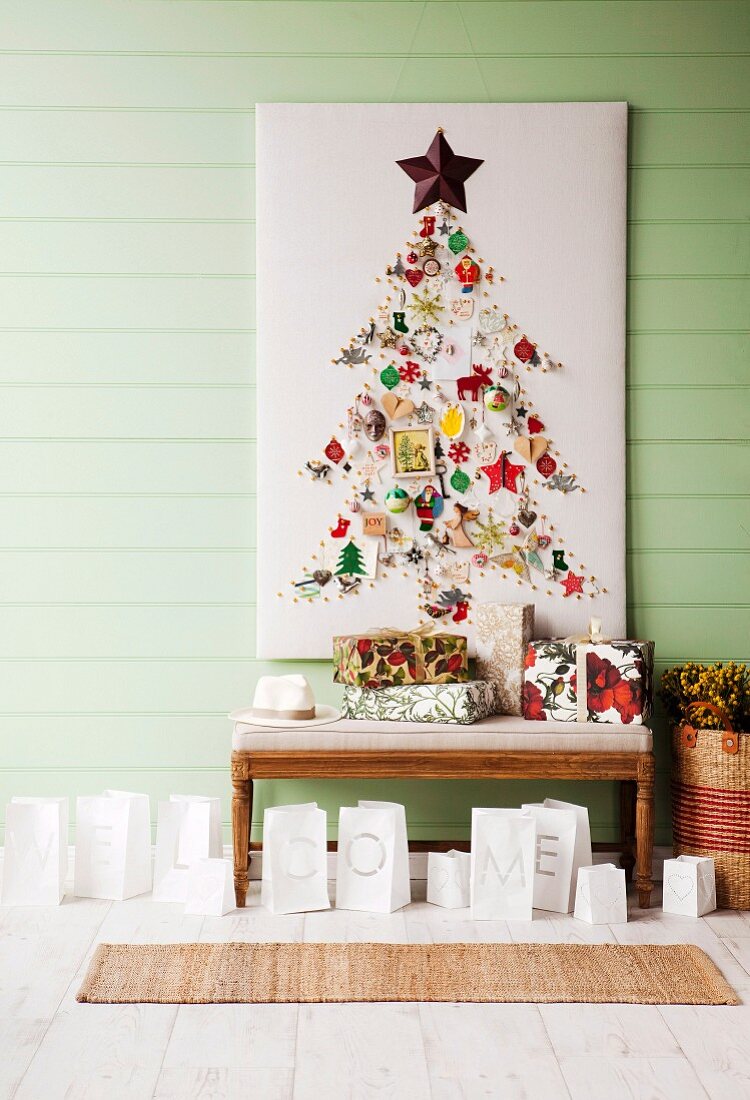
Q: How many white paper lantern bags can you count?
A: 11